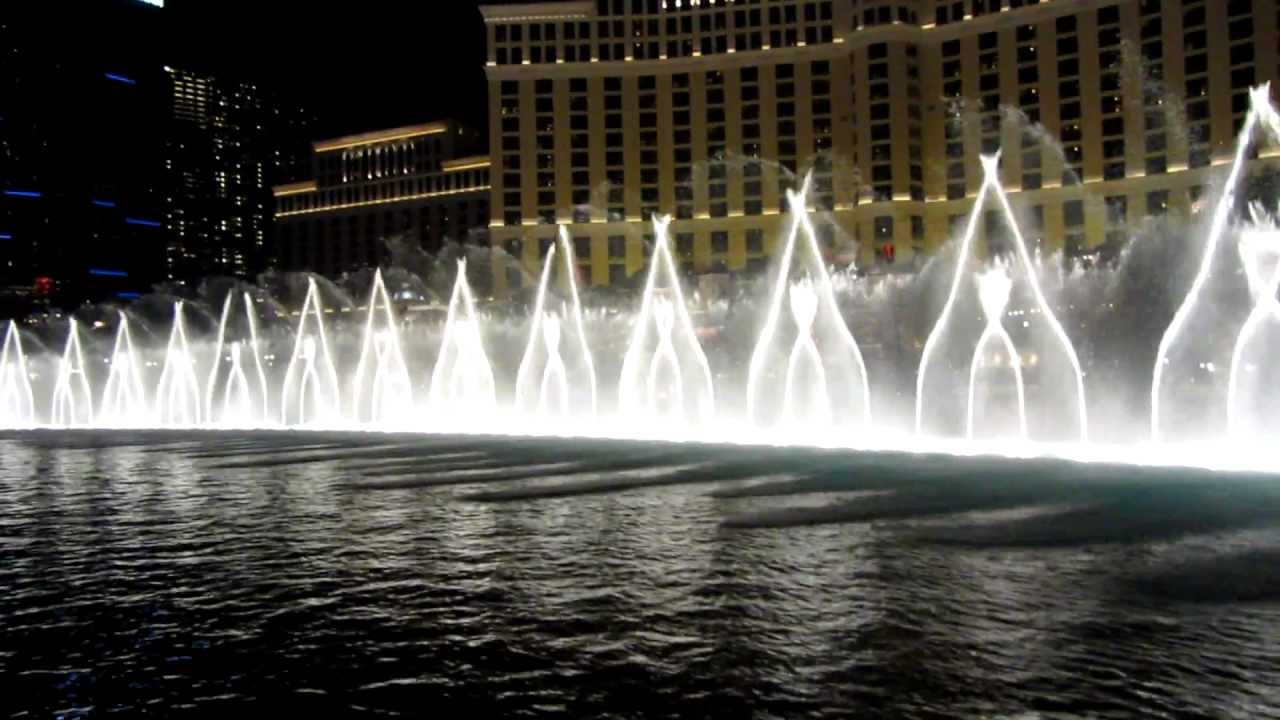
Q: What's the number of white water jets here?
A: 13